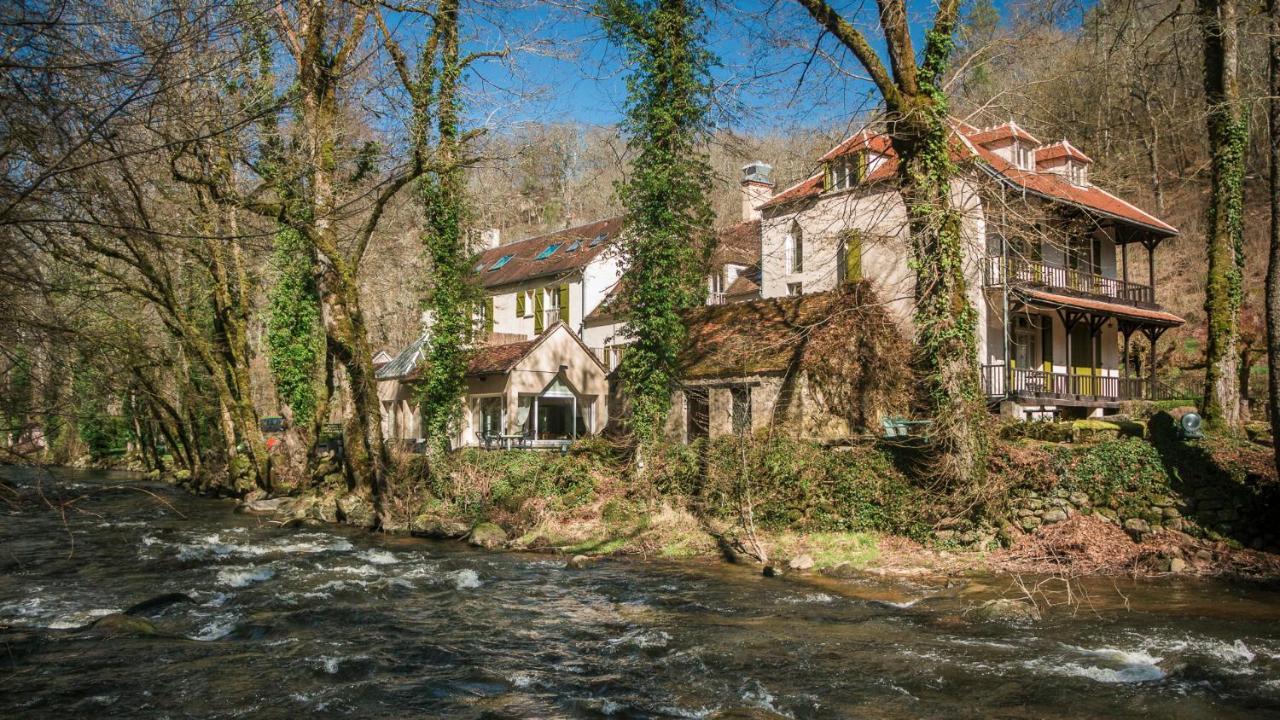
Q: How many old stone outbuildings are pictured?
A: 1